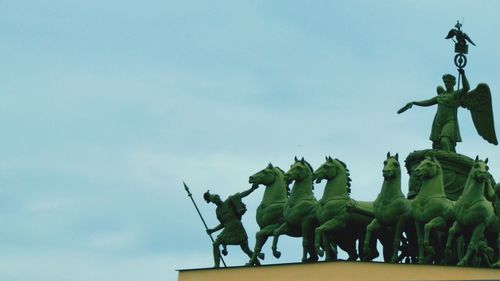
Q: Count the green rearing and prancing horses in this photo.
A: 6